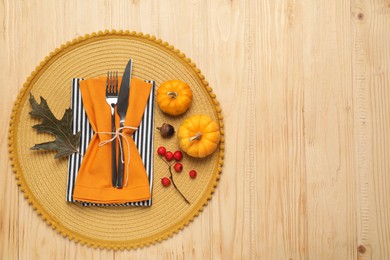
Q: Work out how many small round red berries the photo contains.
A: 6